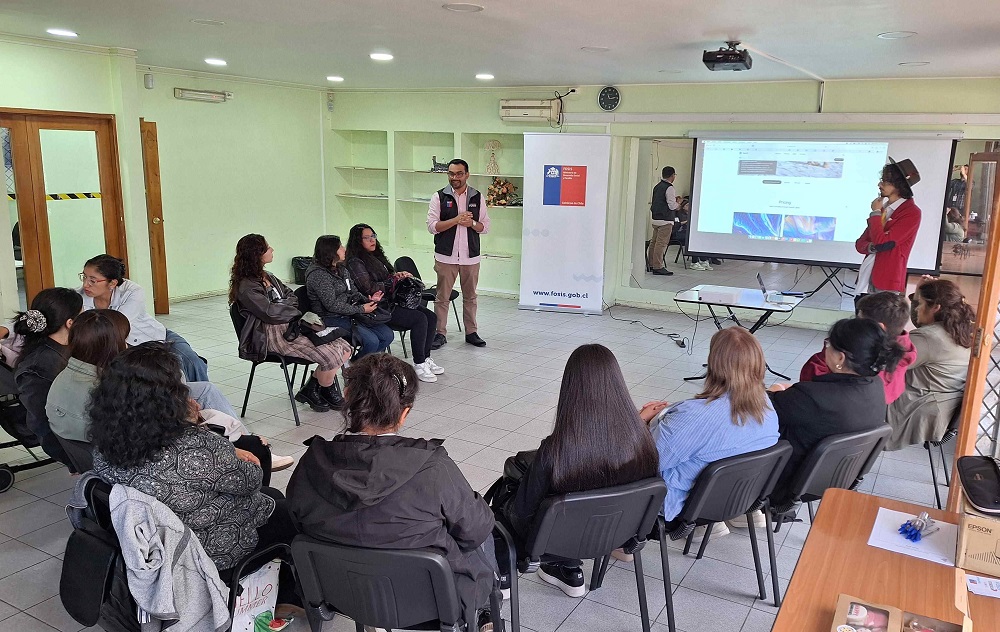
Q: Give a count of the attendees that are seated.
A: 13